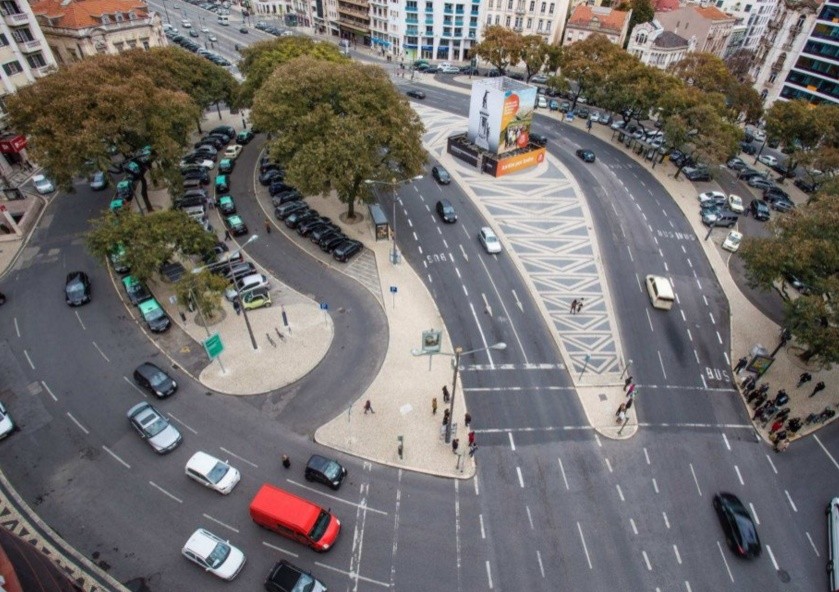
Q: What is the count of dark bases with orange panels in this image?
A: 1